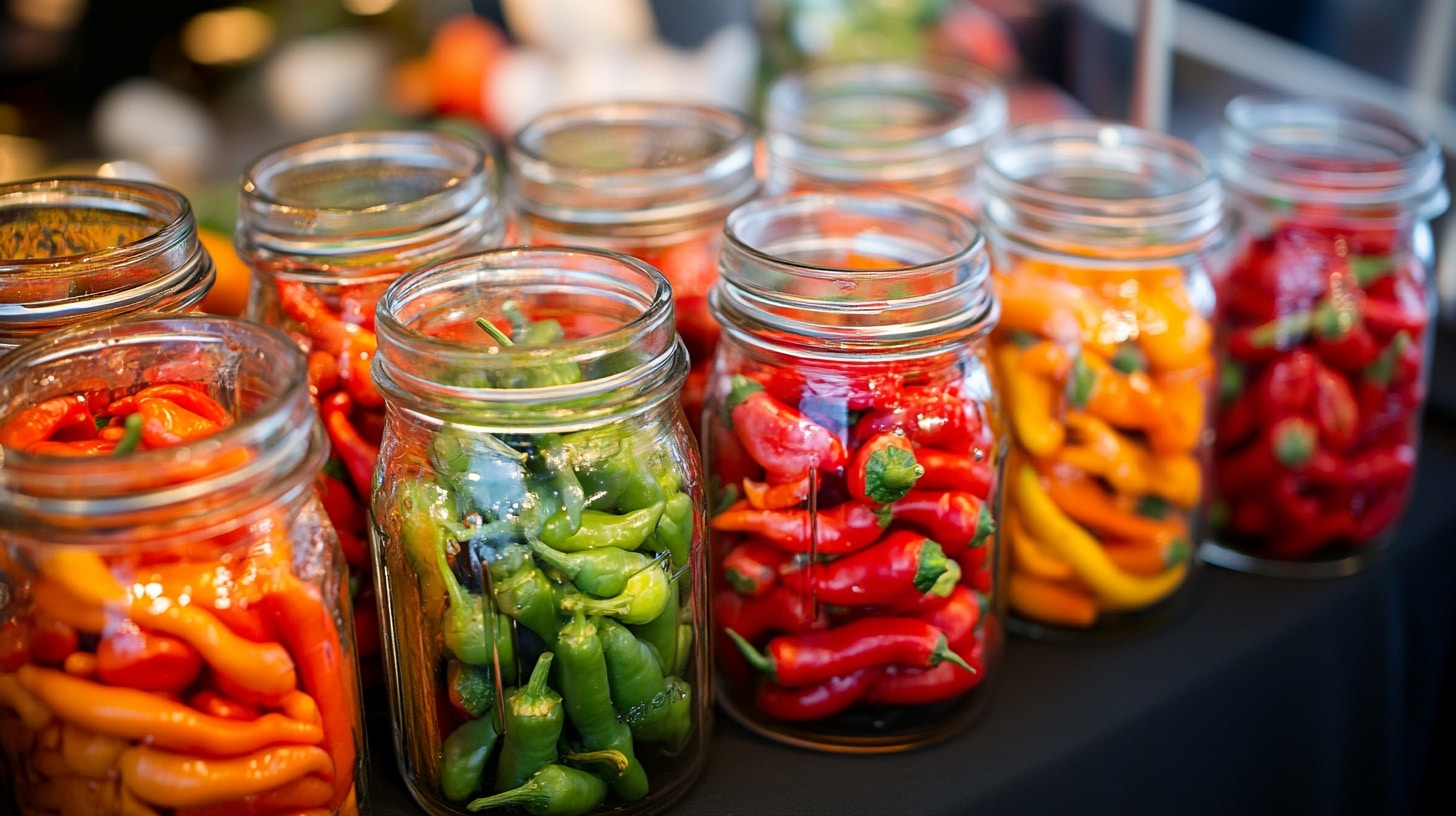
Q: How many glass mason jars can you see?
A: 9